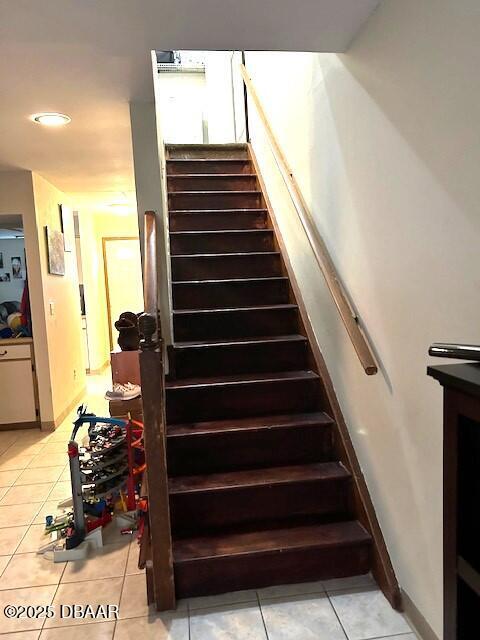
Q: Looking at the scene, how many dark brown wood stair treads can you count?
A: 13